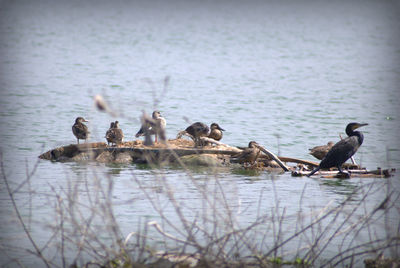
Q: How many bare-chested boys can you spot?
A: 0